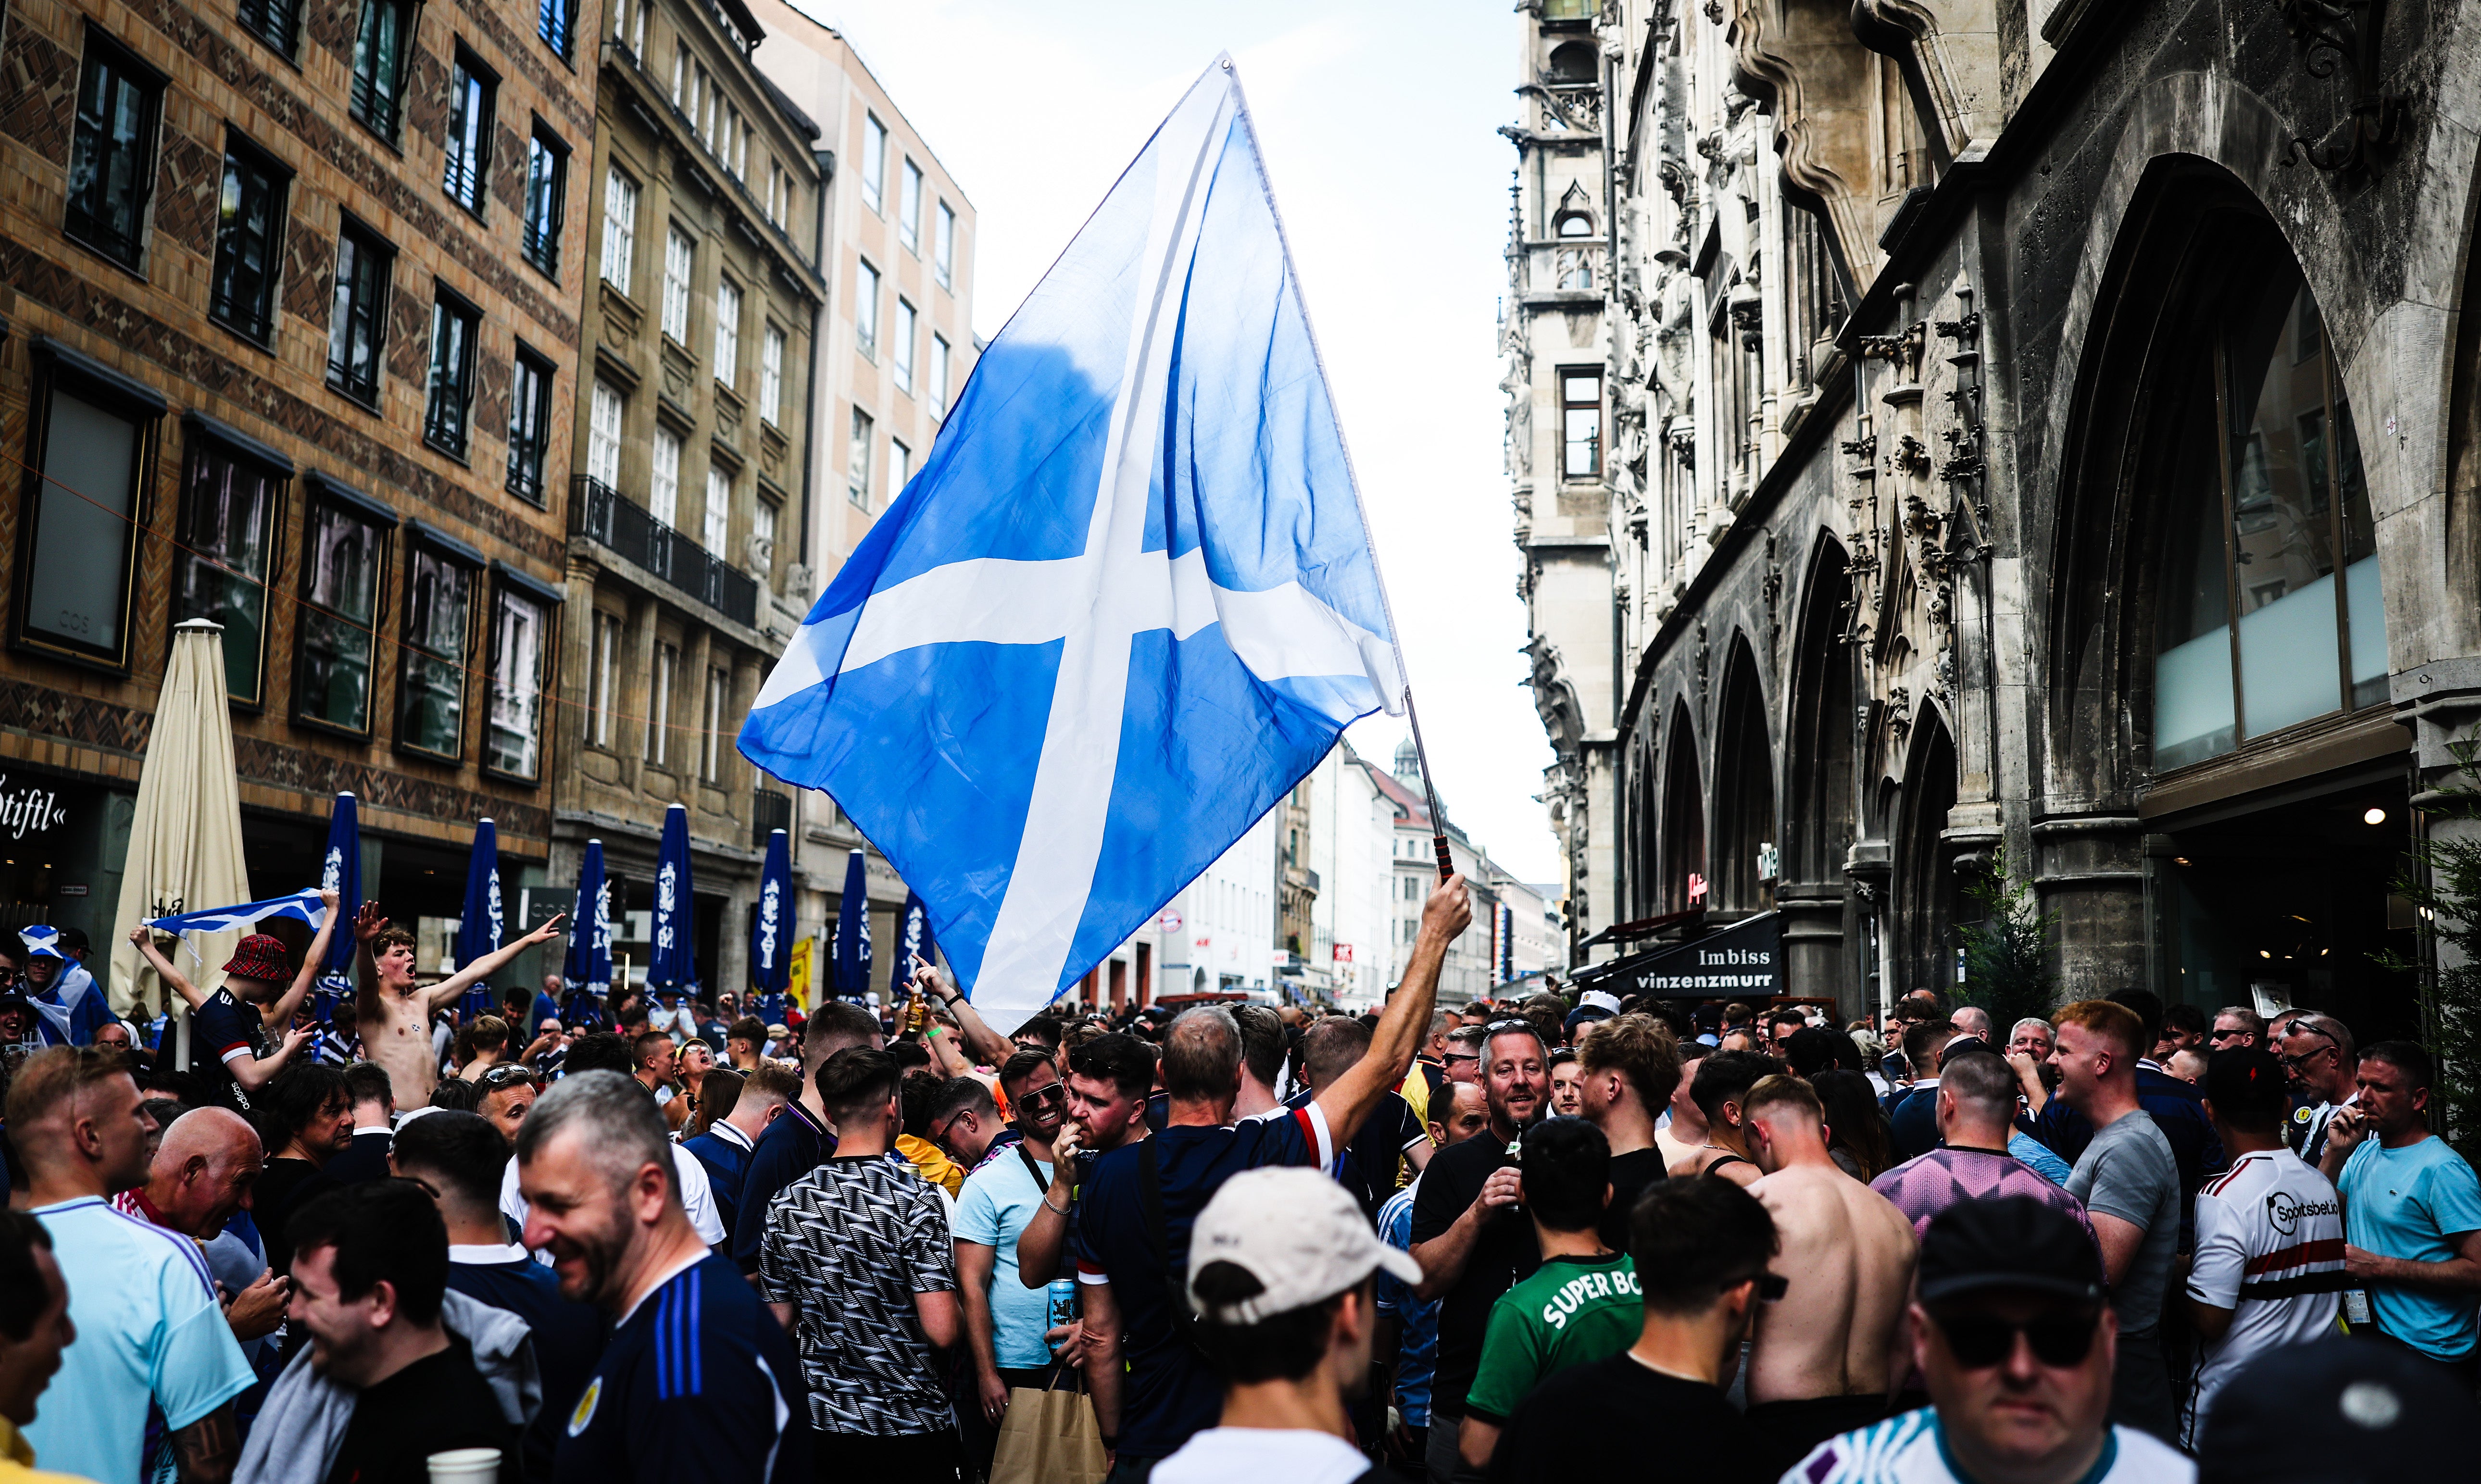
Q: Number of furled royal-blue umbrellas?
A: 7